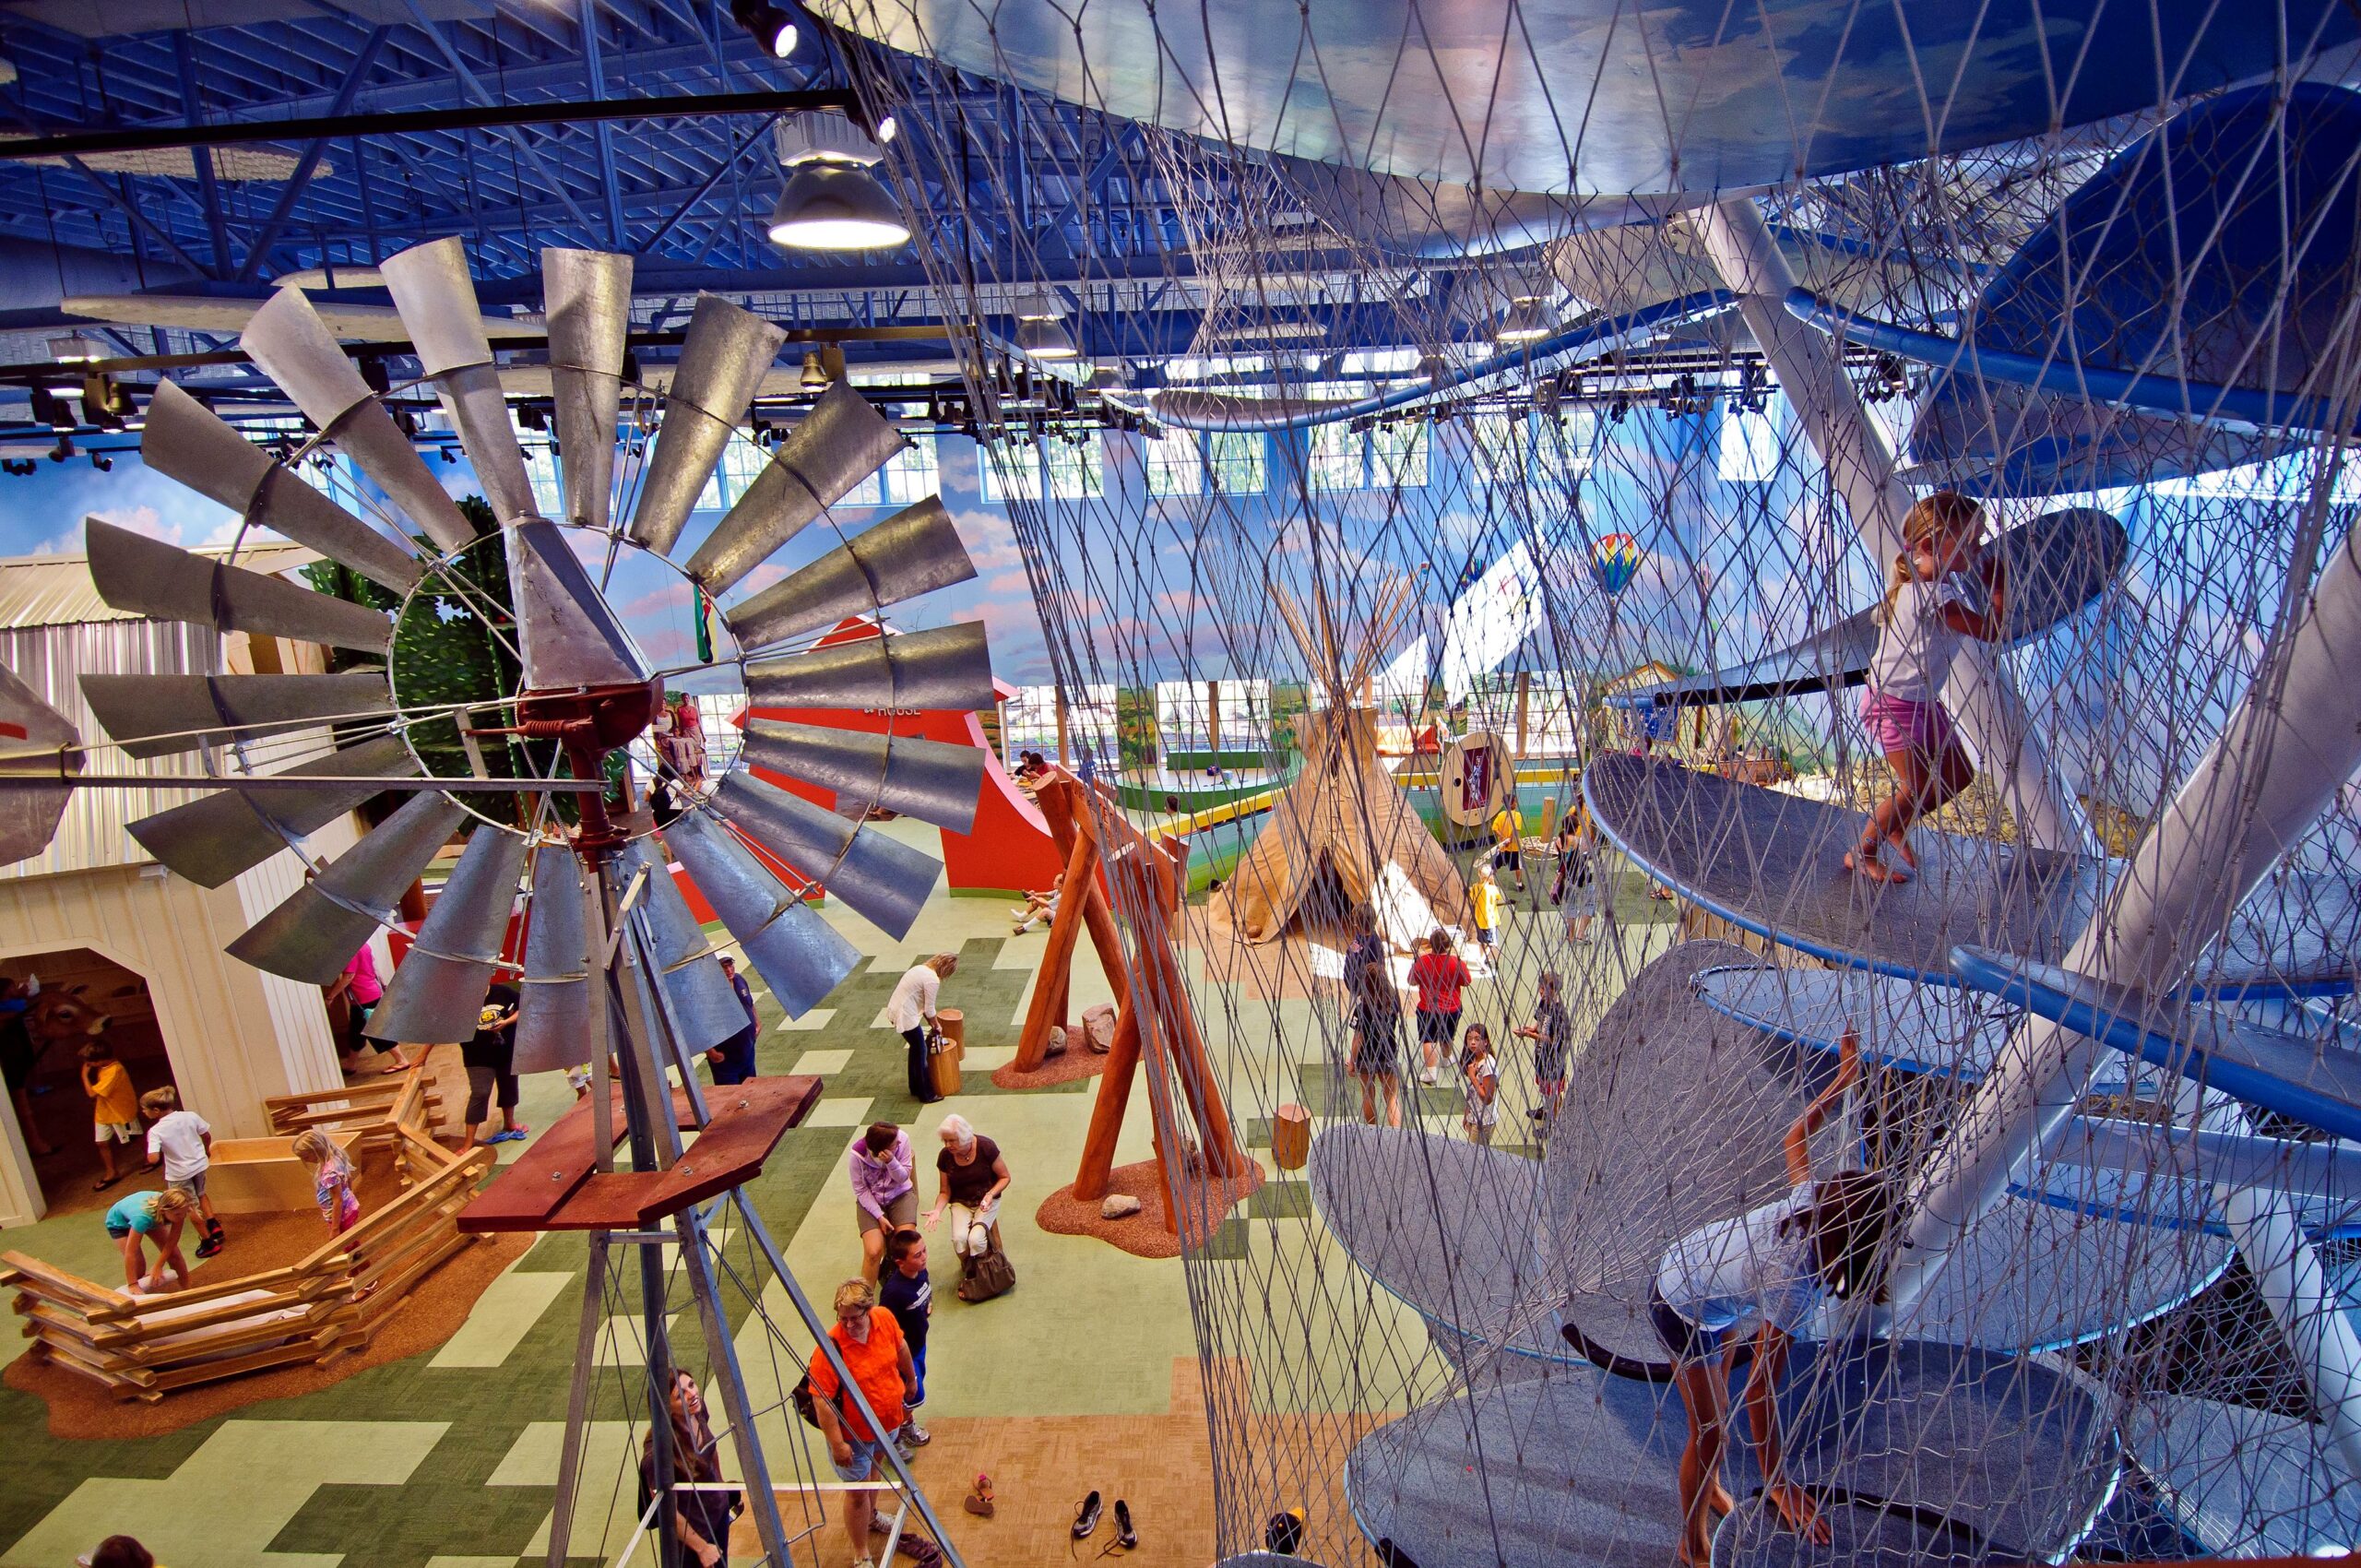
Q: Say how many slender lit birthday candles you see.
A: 0